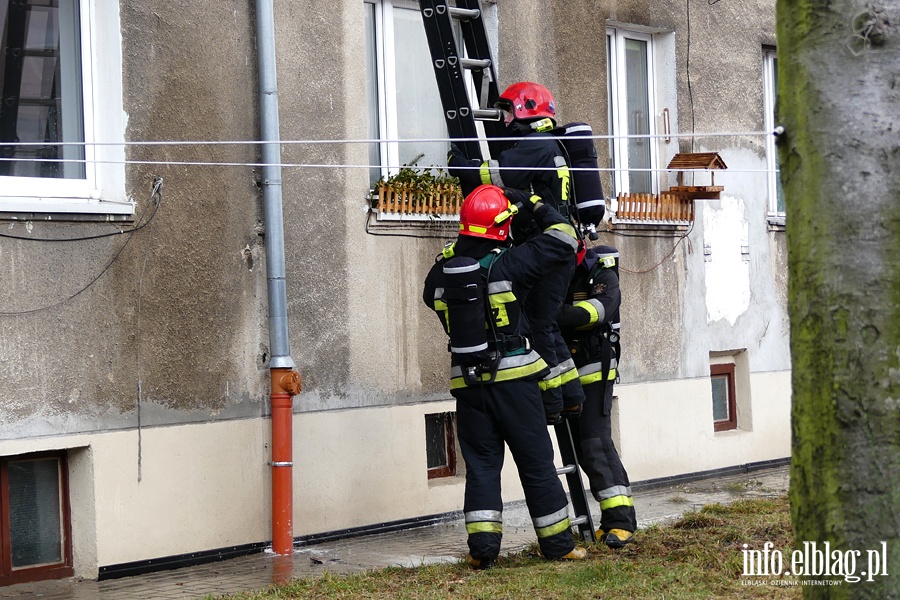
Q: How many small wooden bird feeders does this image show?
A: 1